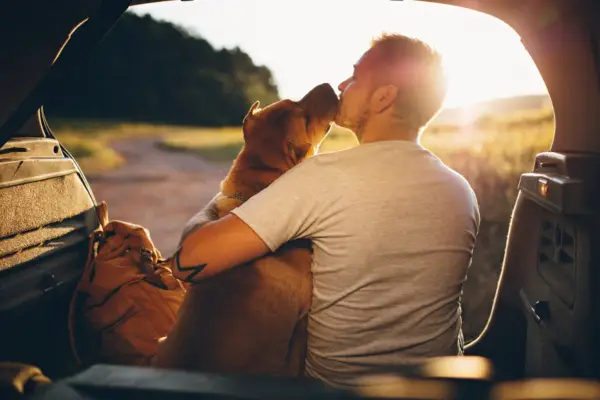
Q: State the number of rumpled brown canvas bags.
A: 1